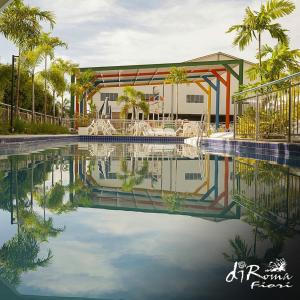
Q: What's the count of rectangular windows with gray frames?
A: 3